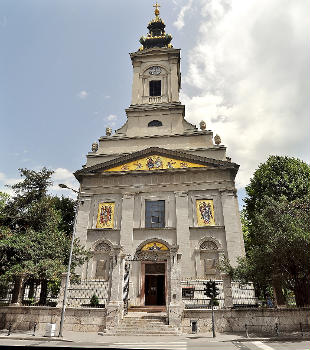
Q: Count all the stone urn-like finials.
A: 4